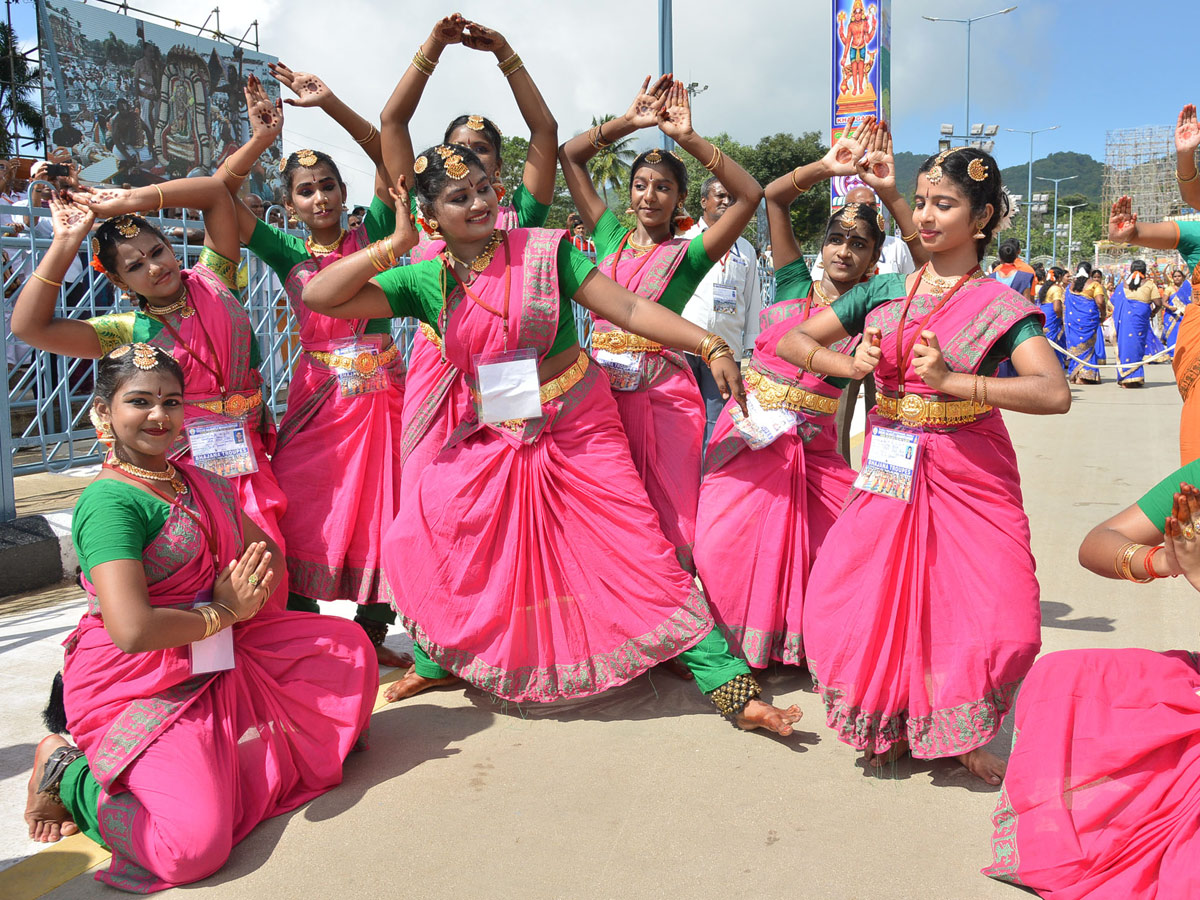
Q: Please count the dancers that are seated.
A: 2